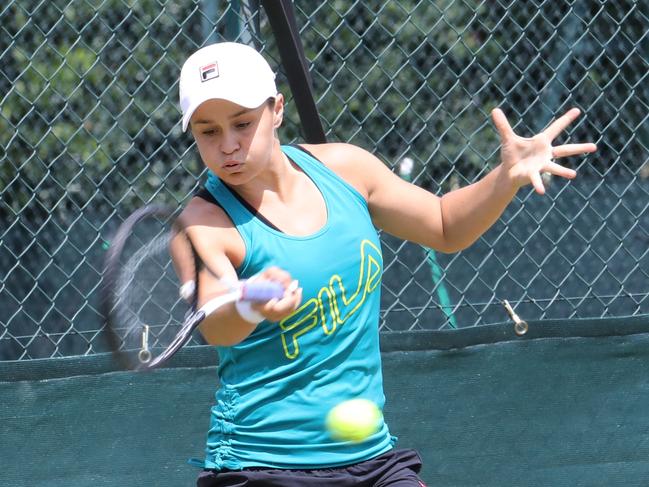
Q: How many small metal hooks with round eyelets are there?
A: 2